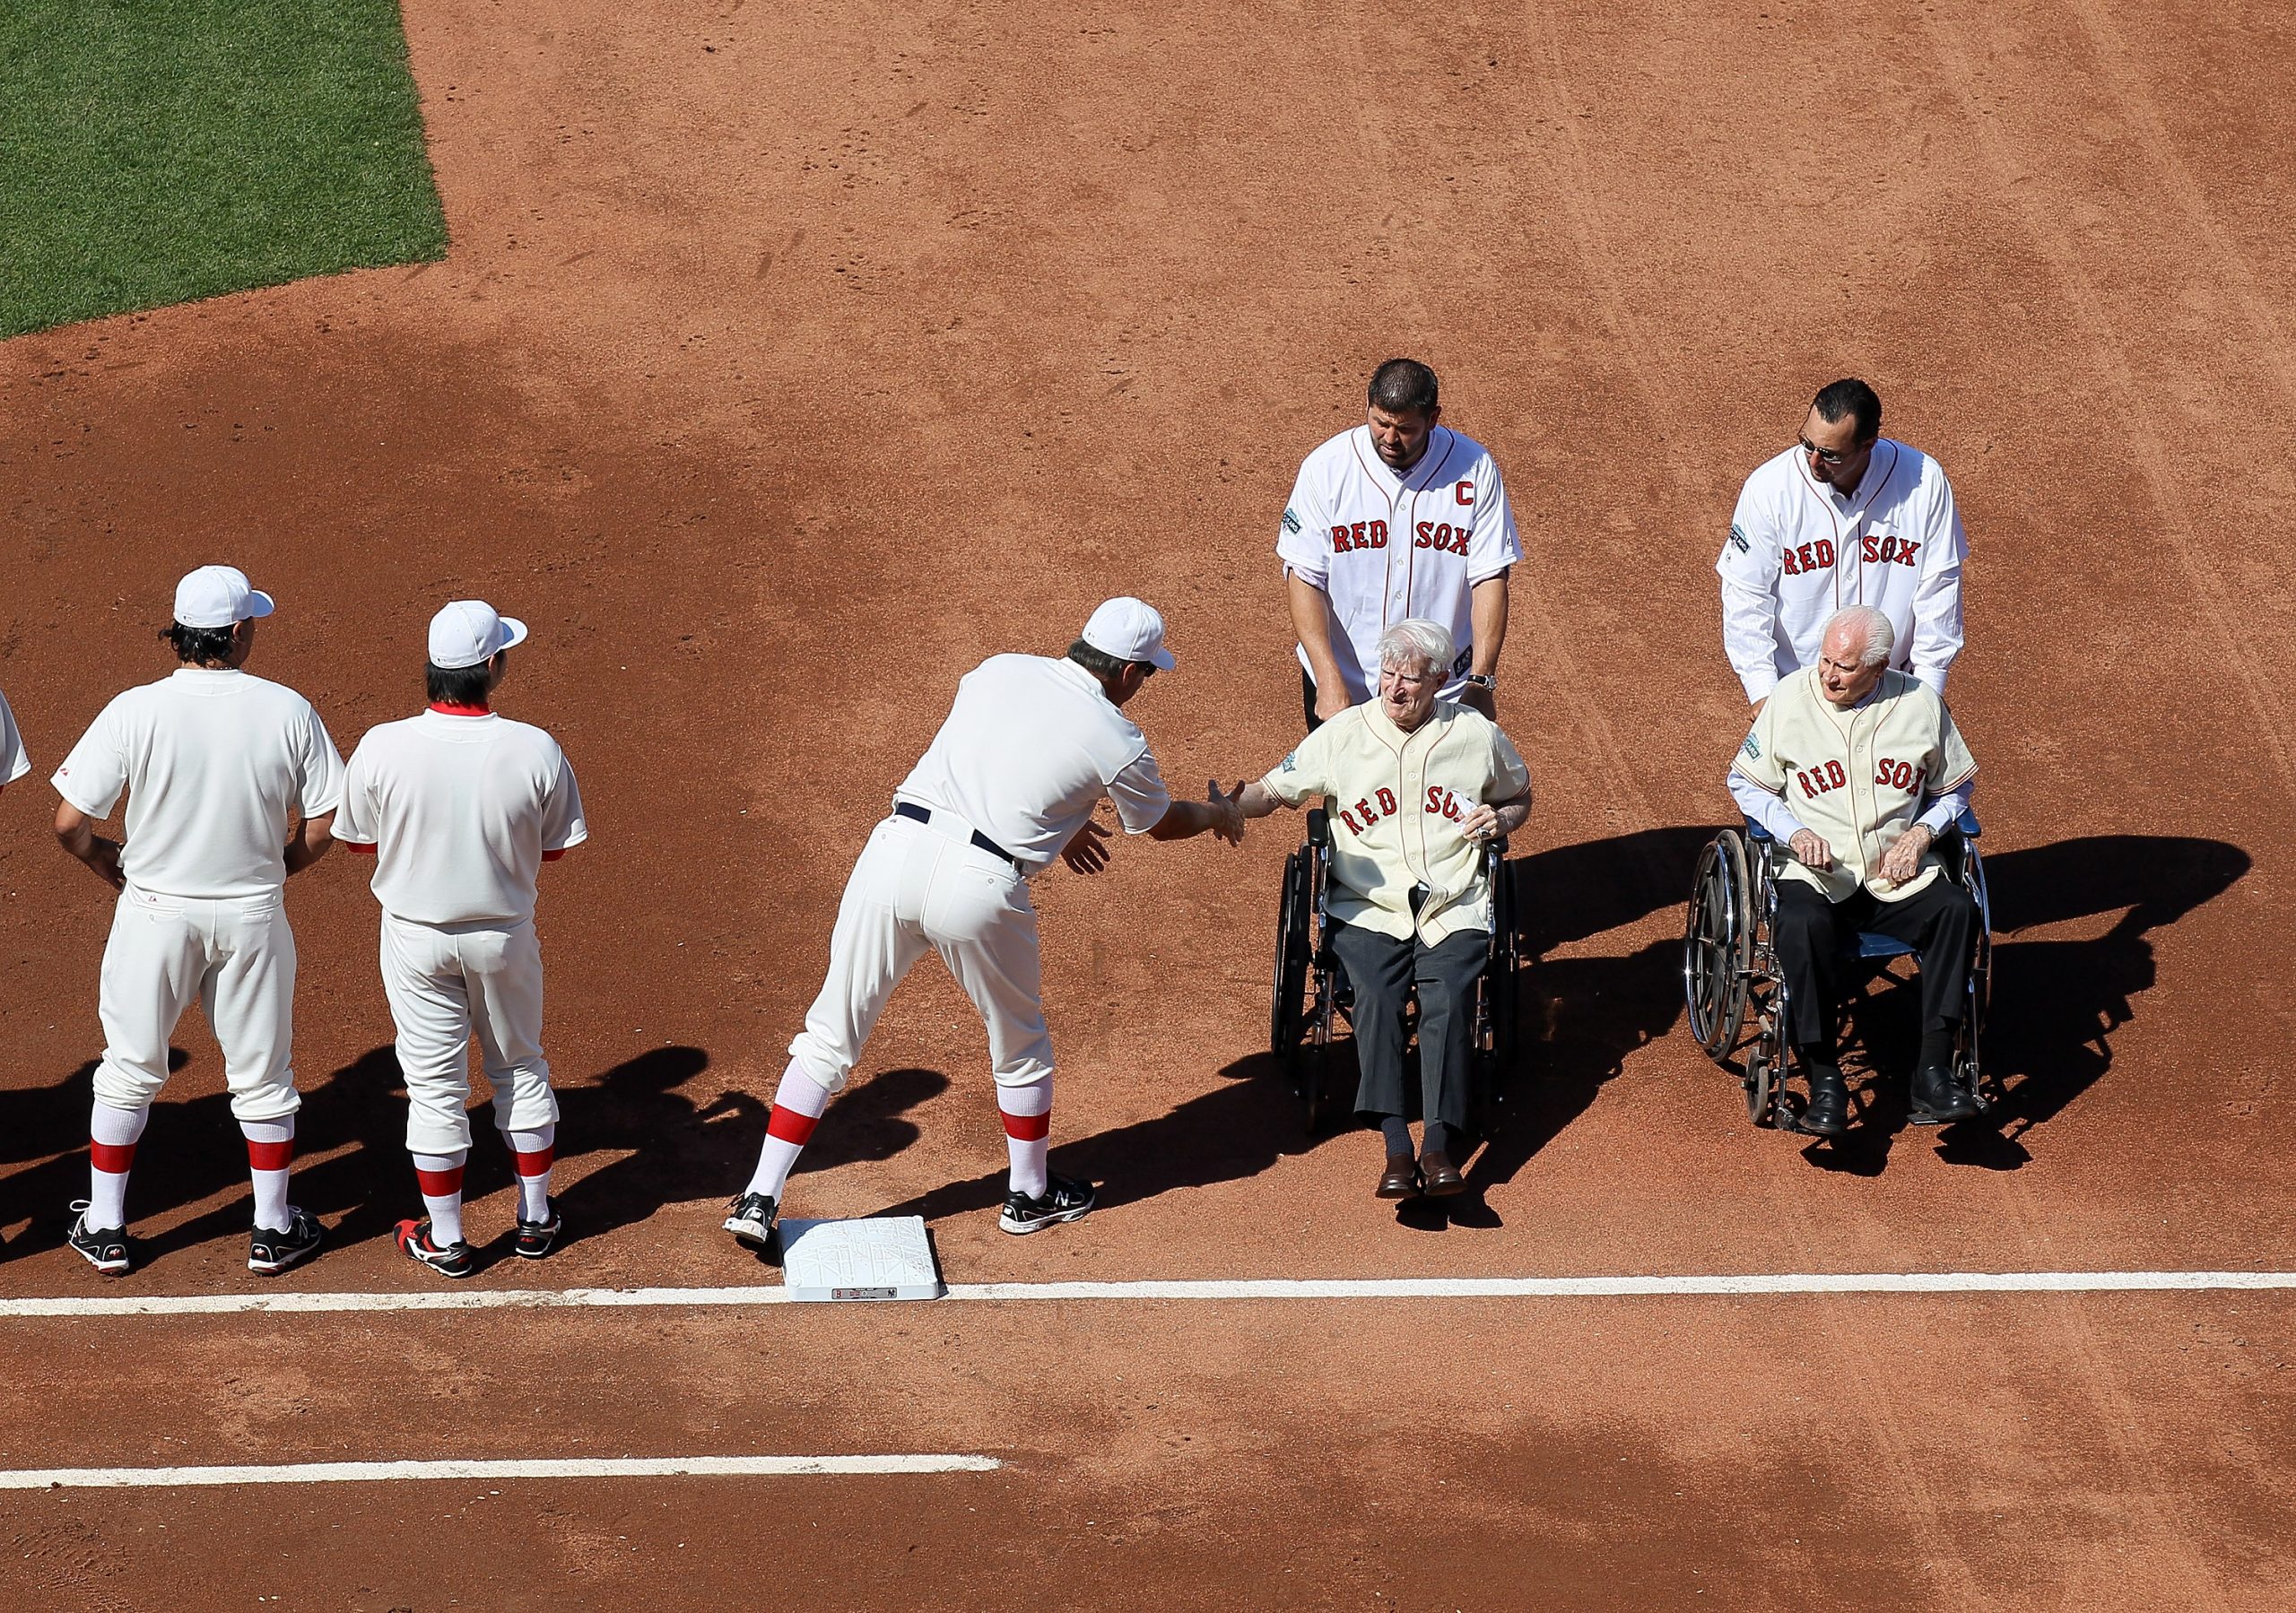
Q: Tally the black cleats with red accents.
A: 4